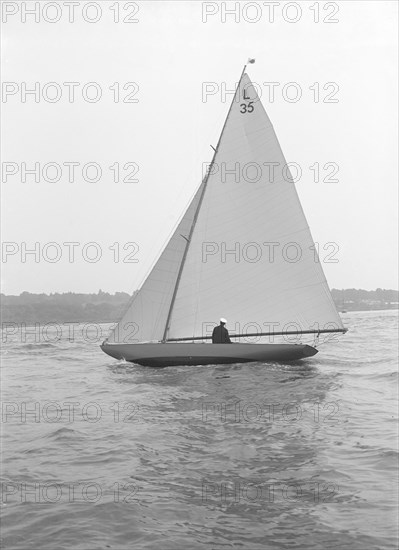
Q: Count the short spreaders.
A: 2